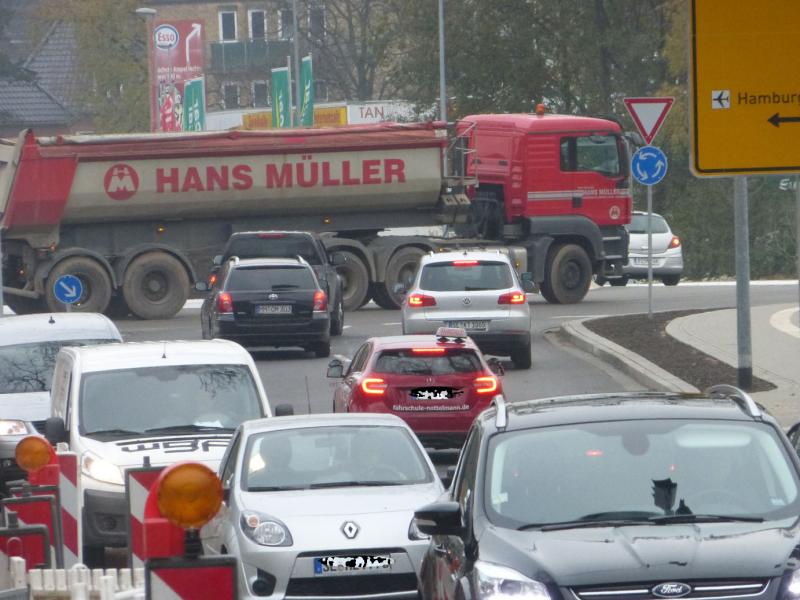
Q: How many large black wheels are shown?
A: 5